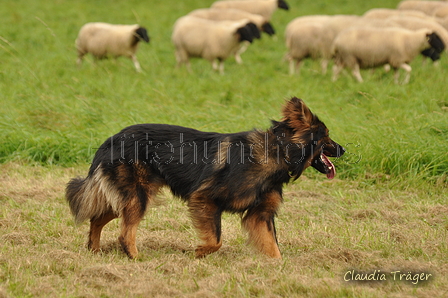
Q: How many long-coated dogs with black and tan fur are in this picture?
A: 1